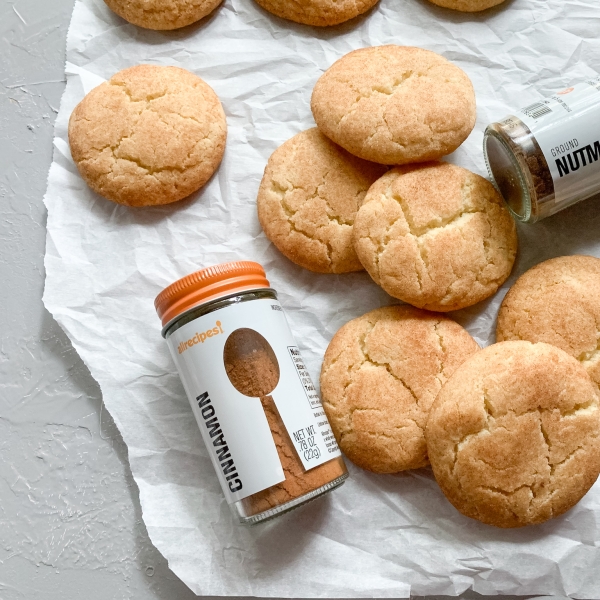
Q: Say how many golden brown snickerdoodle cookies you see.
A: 10